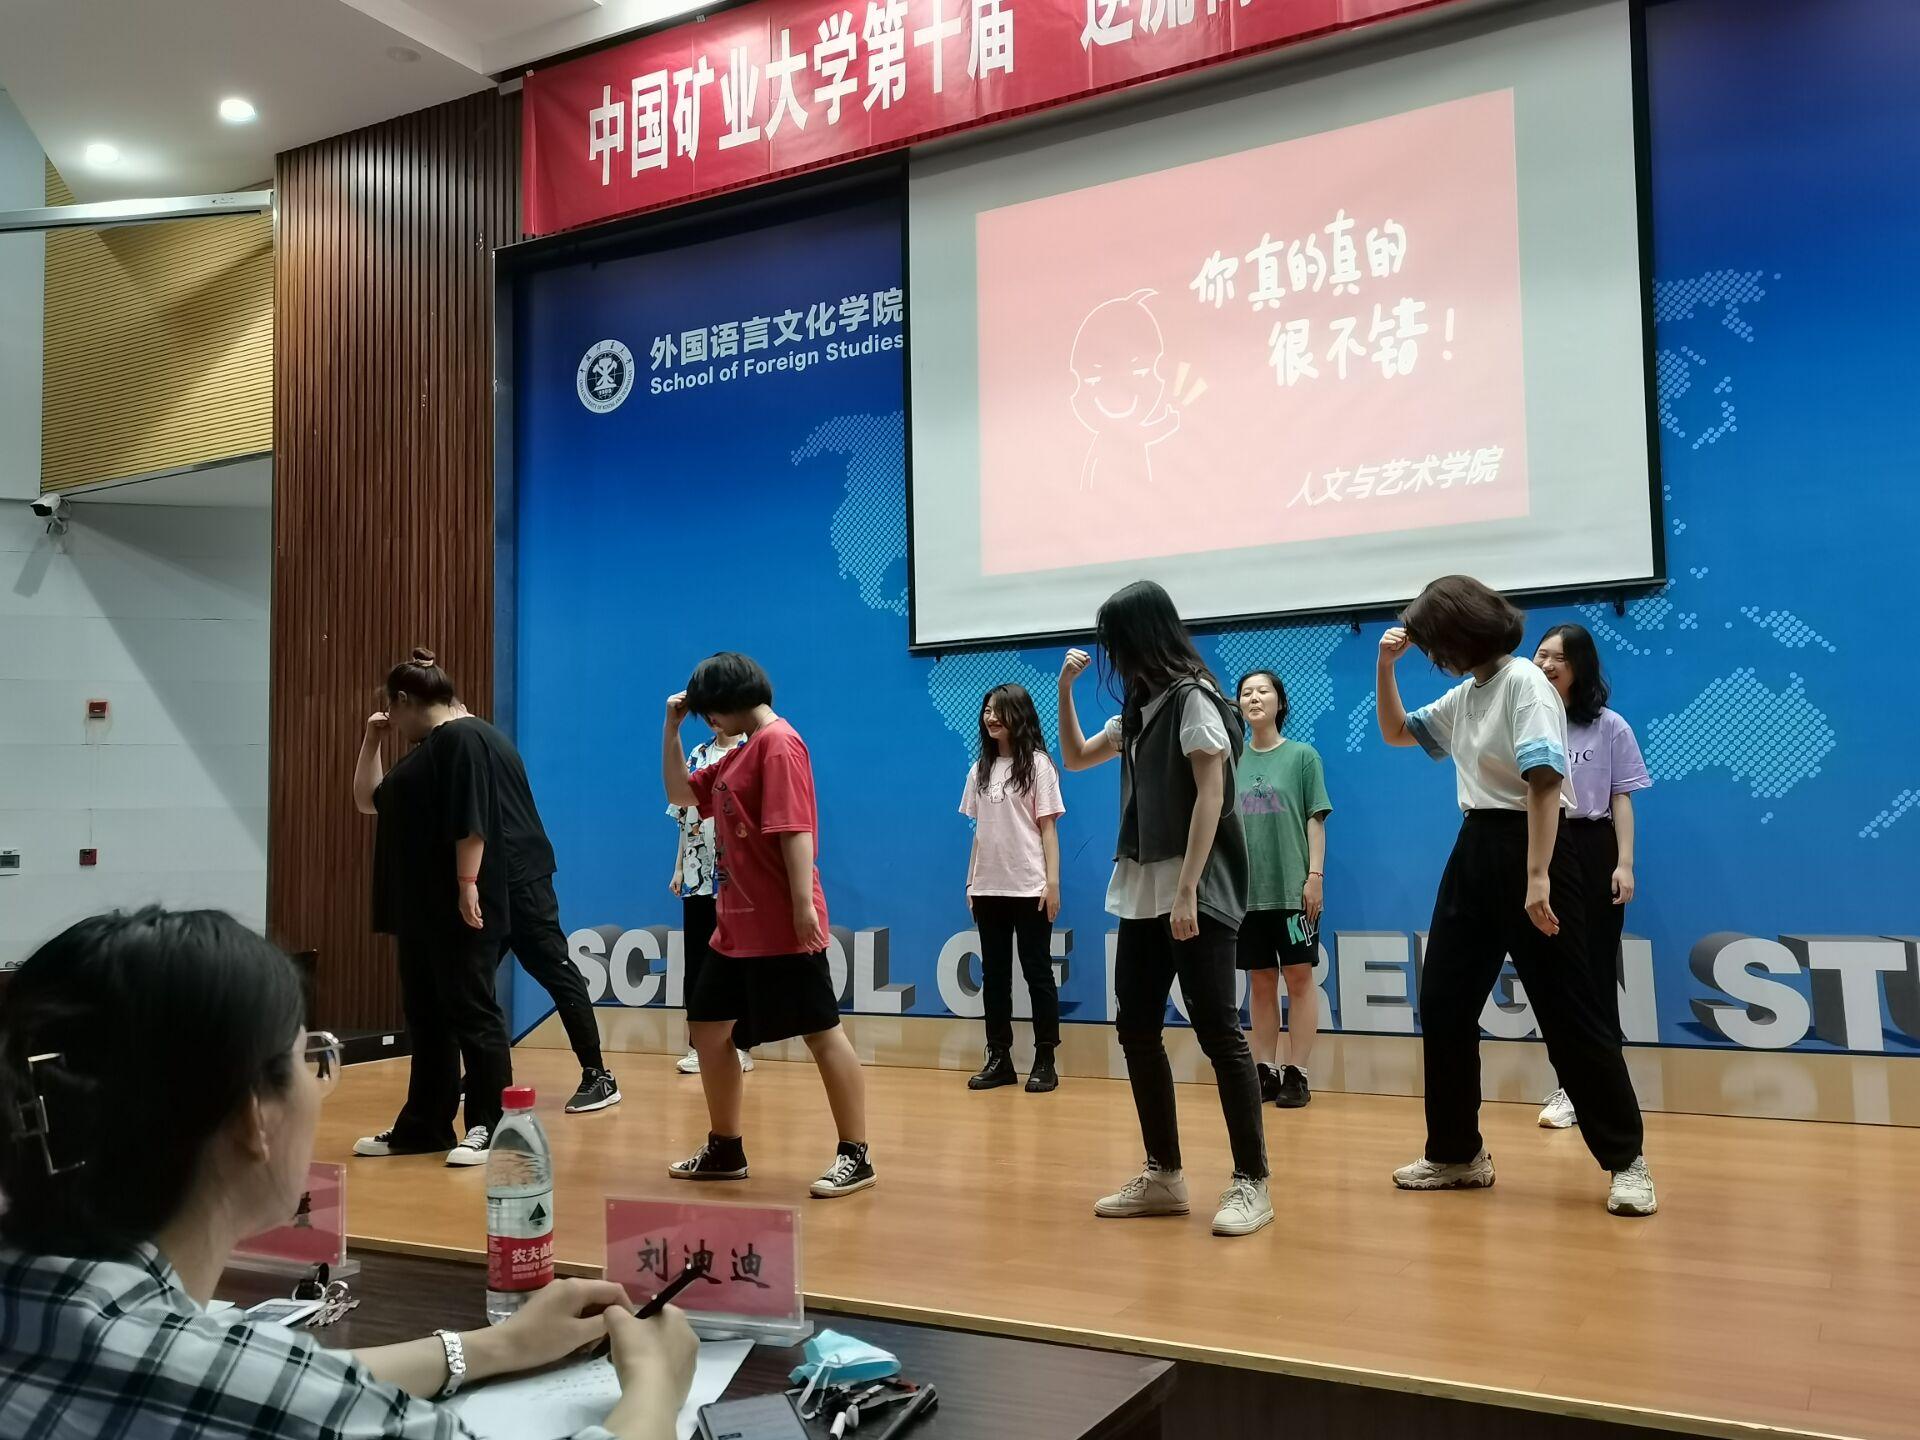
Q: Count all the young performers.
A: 9